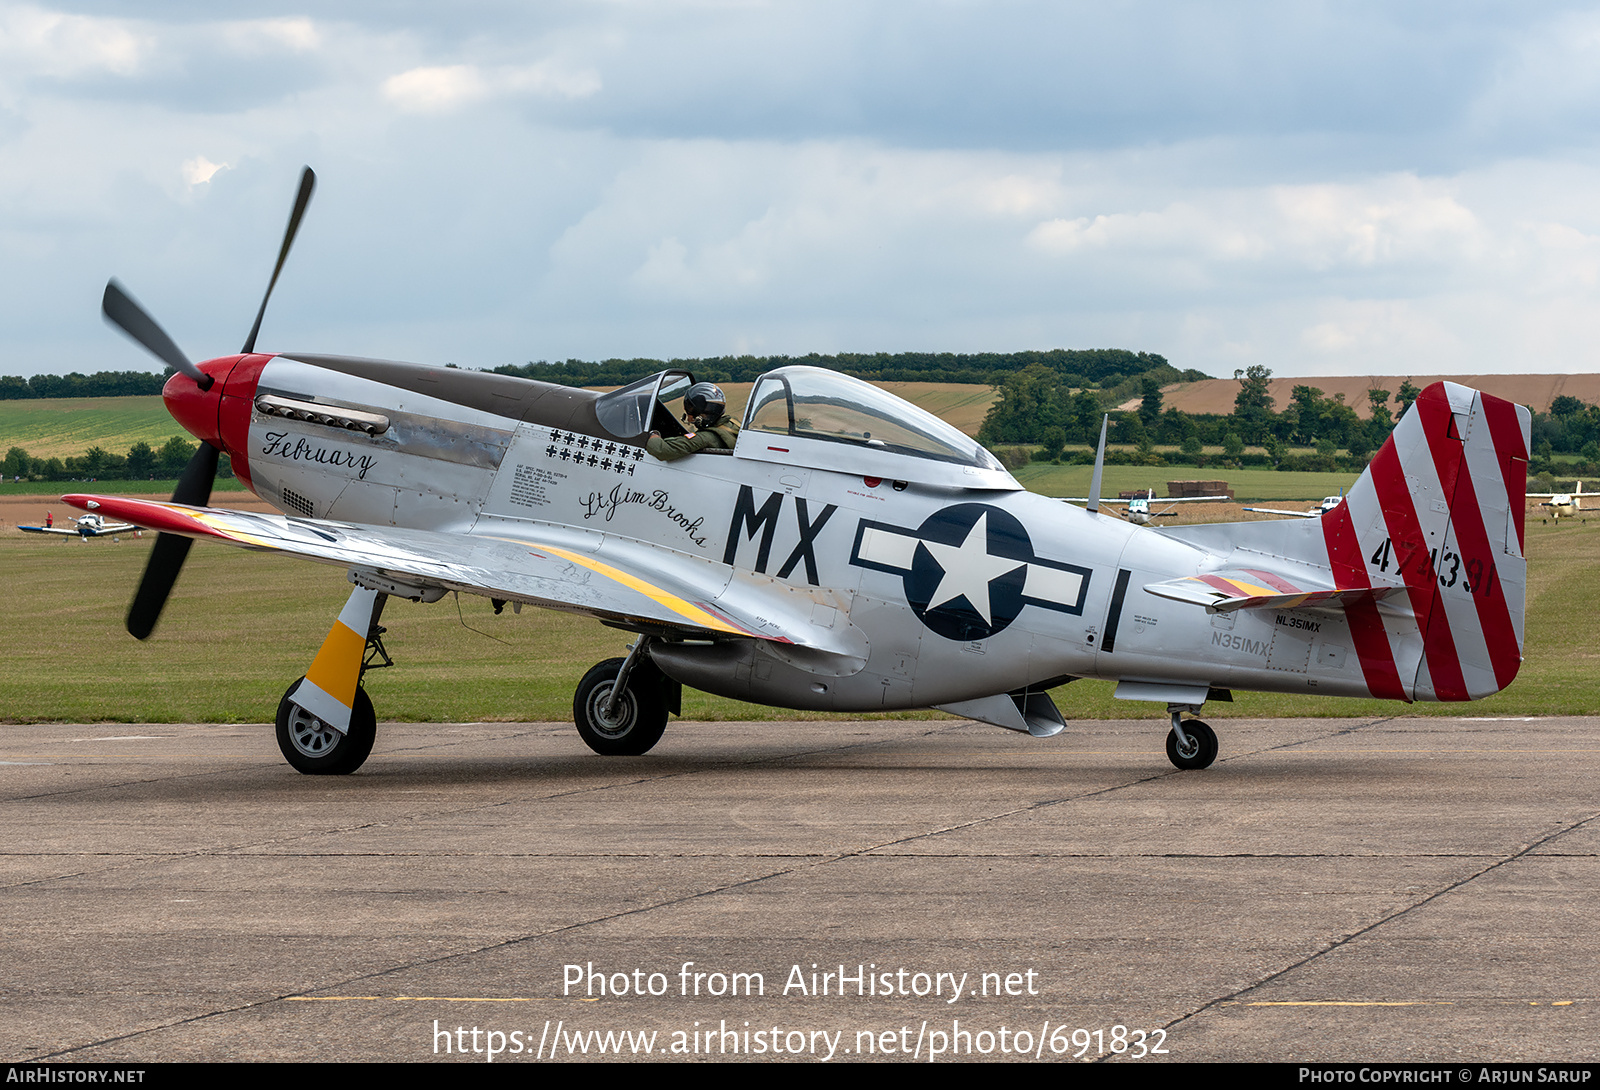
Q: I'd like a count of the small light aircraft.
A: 4